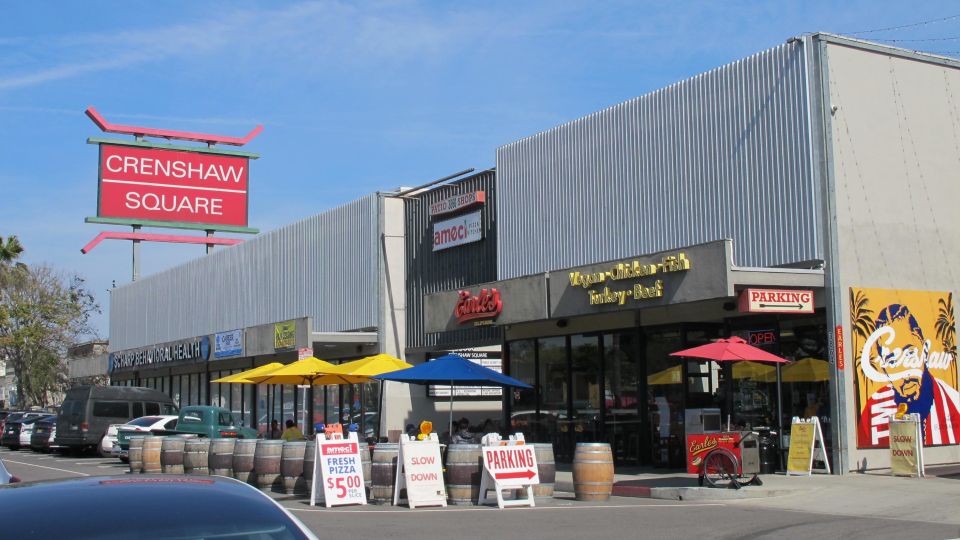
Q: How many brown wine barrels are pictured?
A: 14